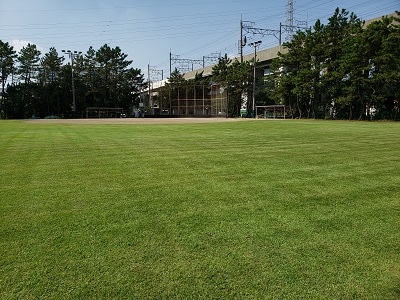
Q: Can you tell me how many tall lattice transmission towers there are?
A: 1